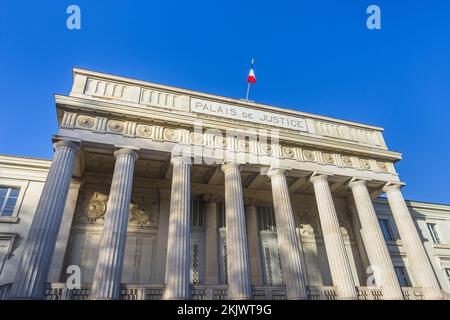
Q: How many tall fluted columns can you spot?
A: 8